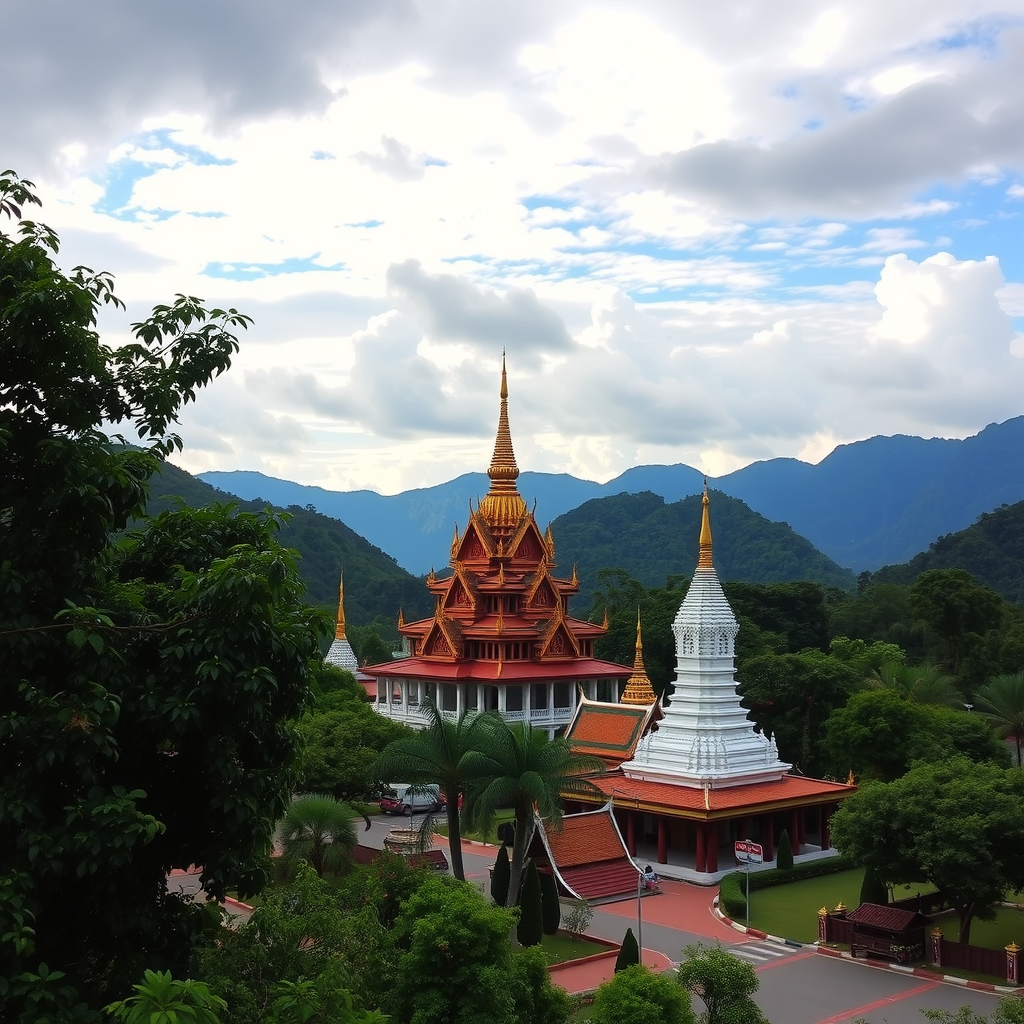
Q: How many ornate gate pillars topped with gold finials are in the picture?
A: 4